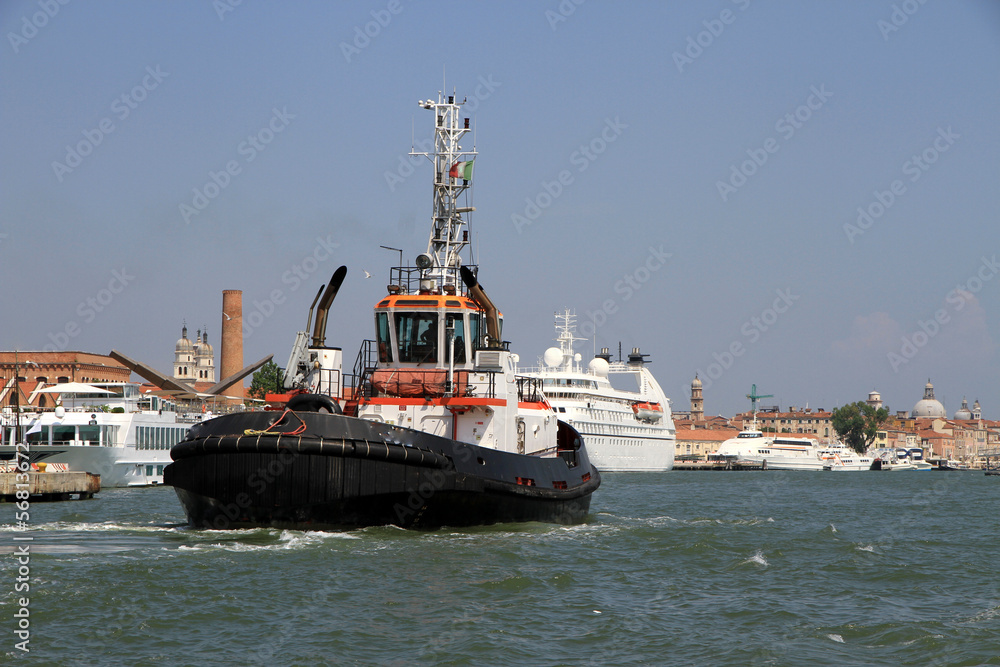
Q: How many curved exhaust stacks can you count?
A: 2